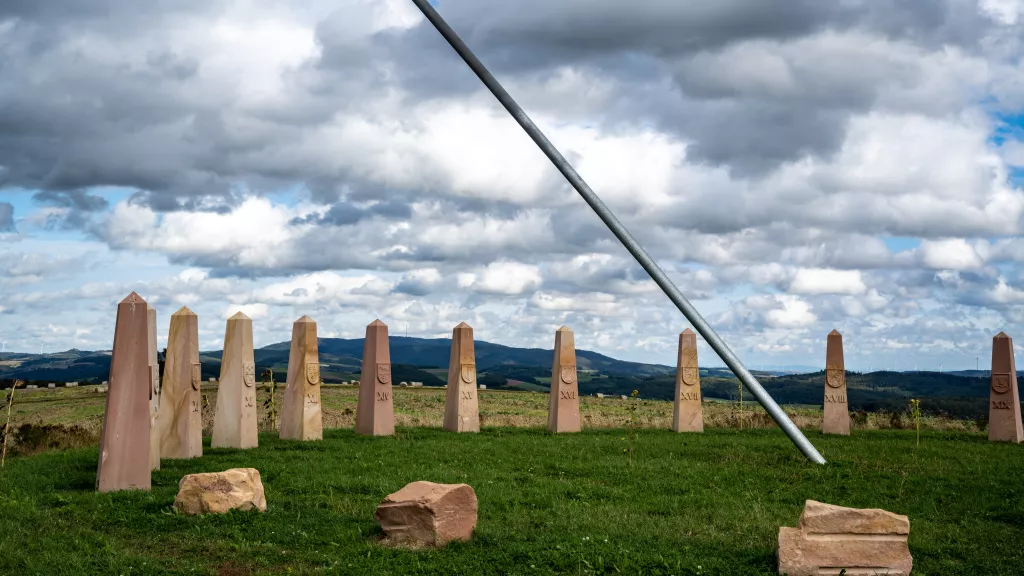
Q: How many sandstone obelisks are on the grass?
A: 11